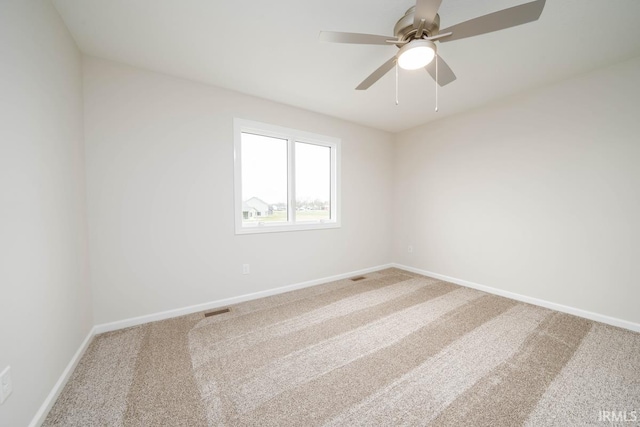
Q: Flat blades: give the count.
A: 5